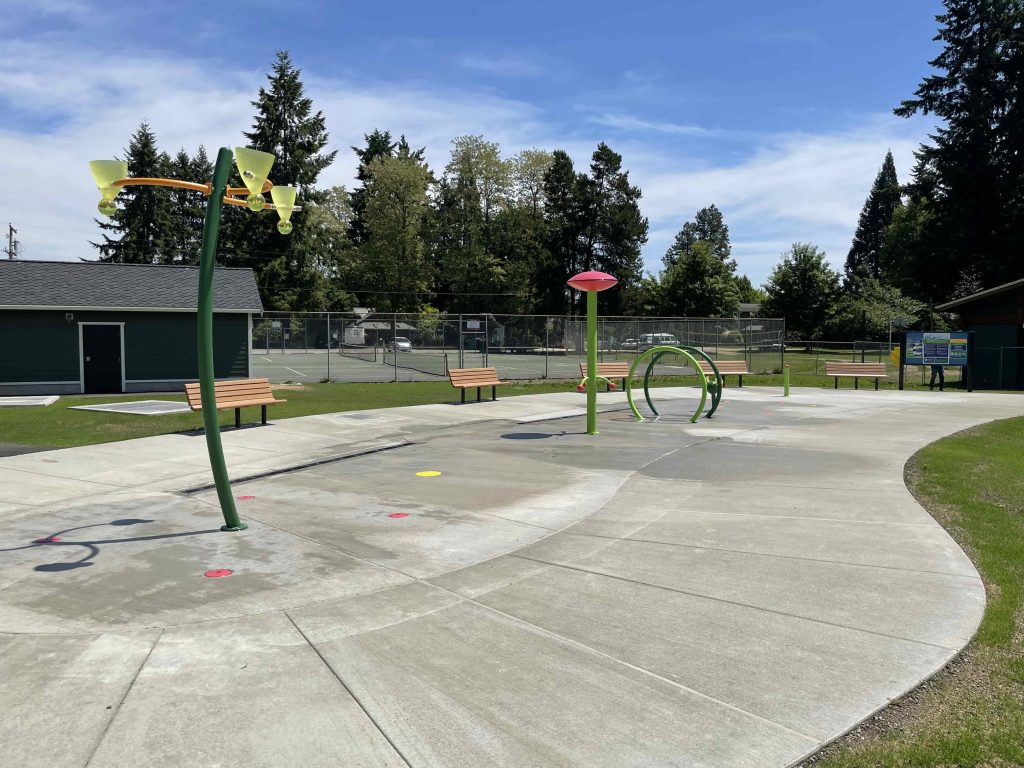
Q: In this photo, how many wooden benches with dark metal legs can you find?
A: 5